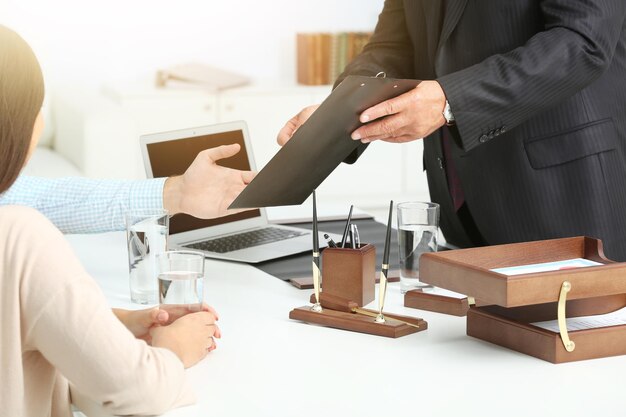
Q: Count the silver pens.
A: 1